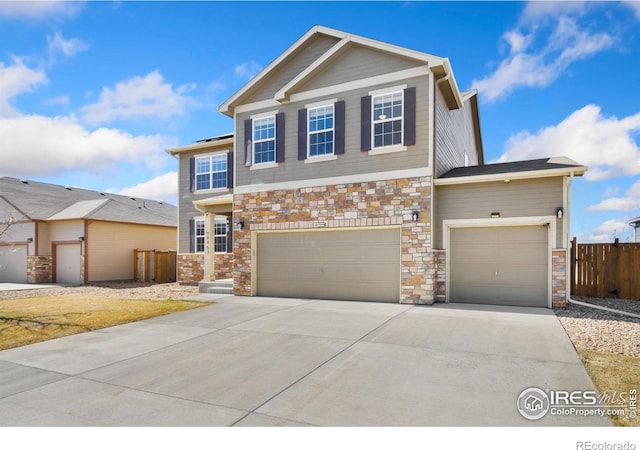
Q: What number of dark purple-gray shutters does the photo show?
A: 10